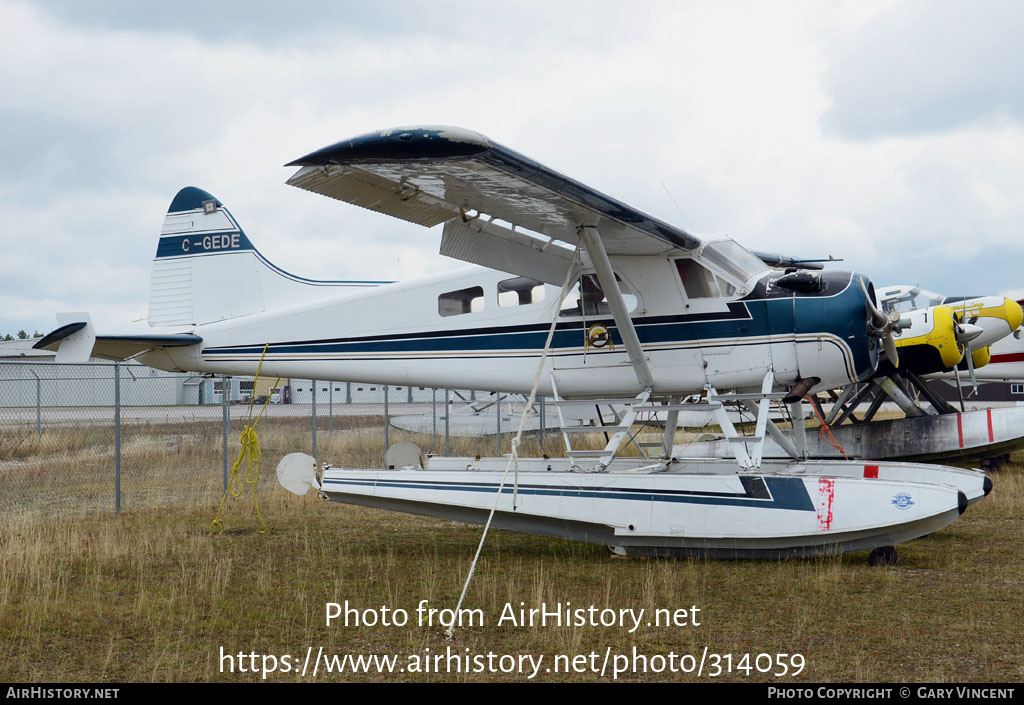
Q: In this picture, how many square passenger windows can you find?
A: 2